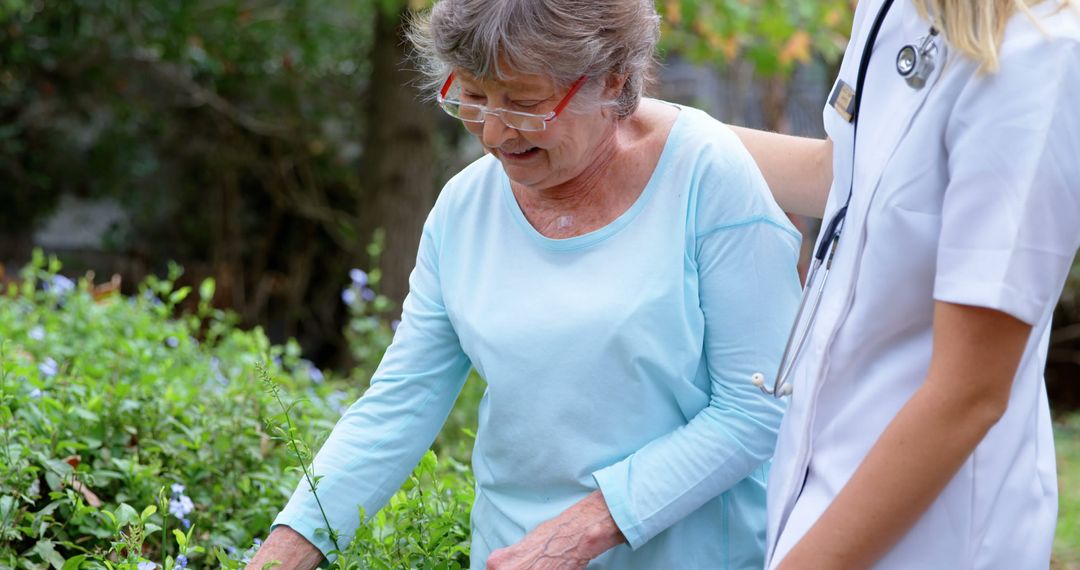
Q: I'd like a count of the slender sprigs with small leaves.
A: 1